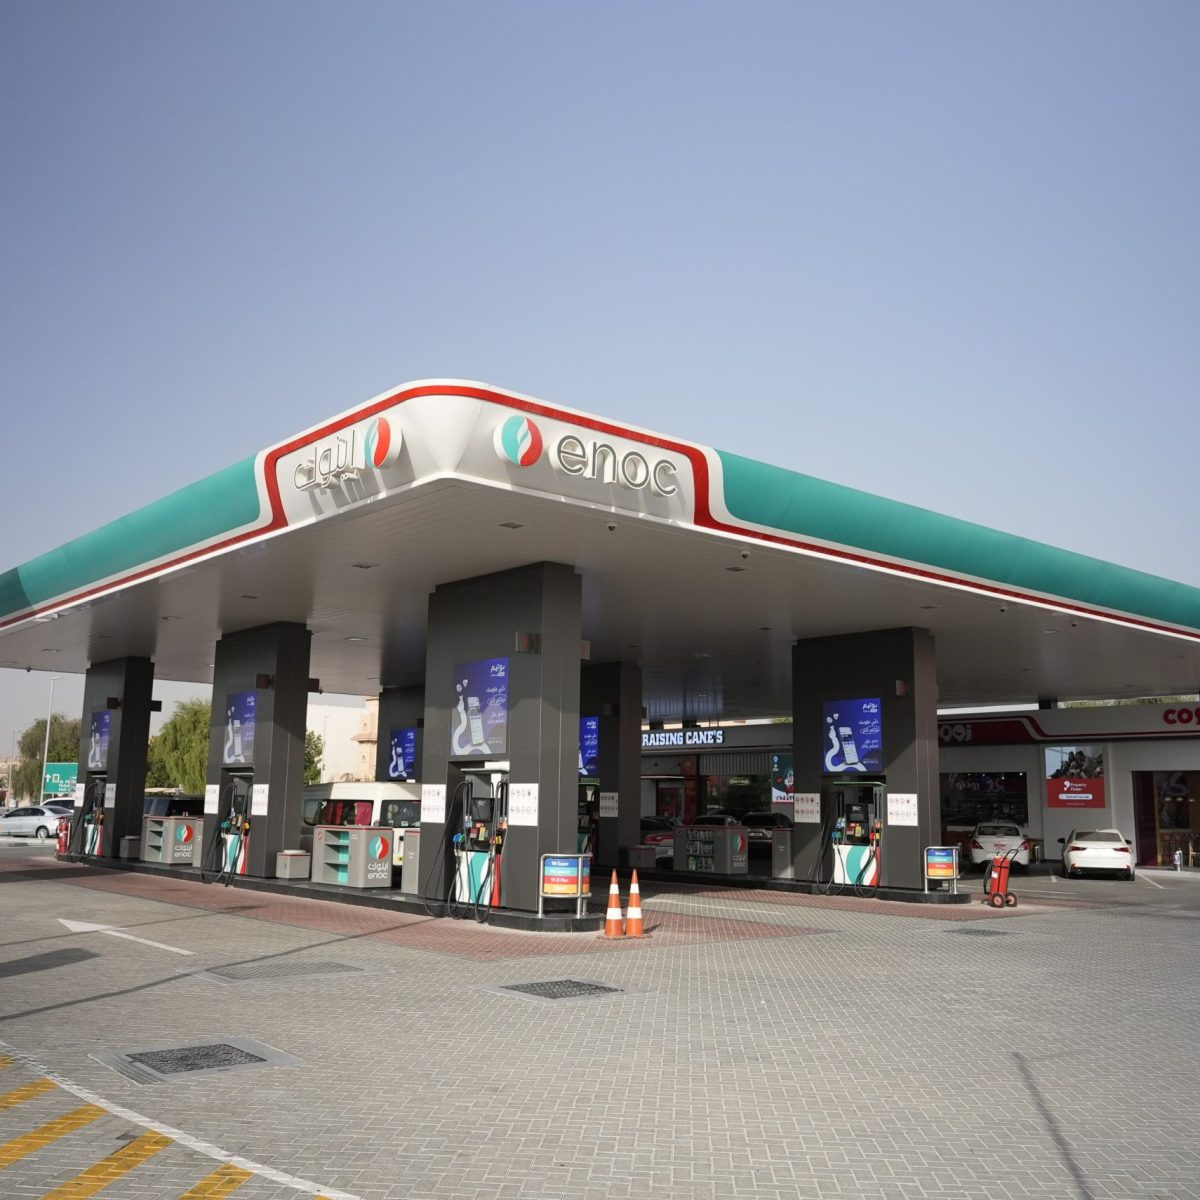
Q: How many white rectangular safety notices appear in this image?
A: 9